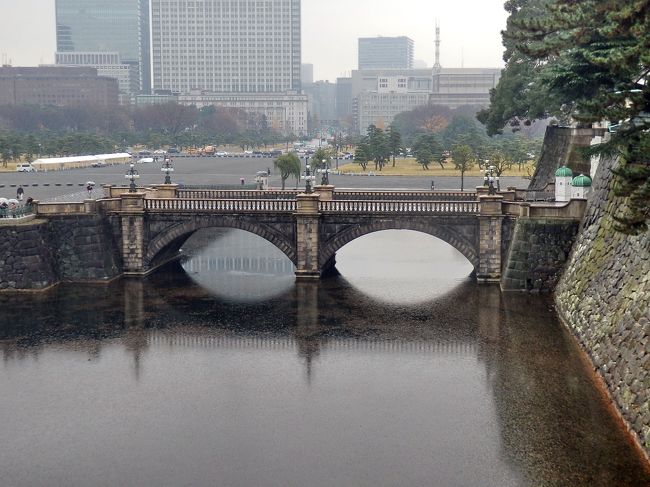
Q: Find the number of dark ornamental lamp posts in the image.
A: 6